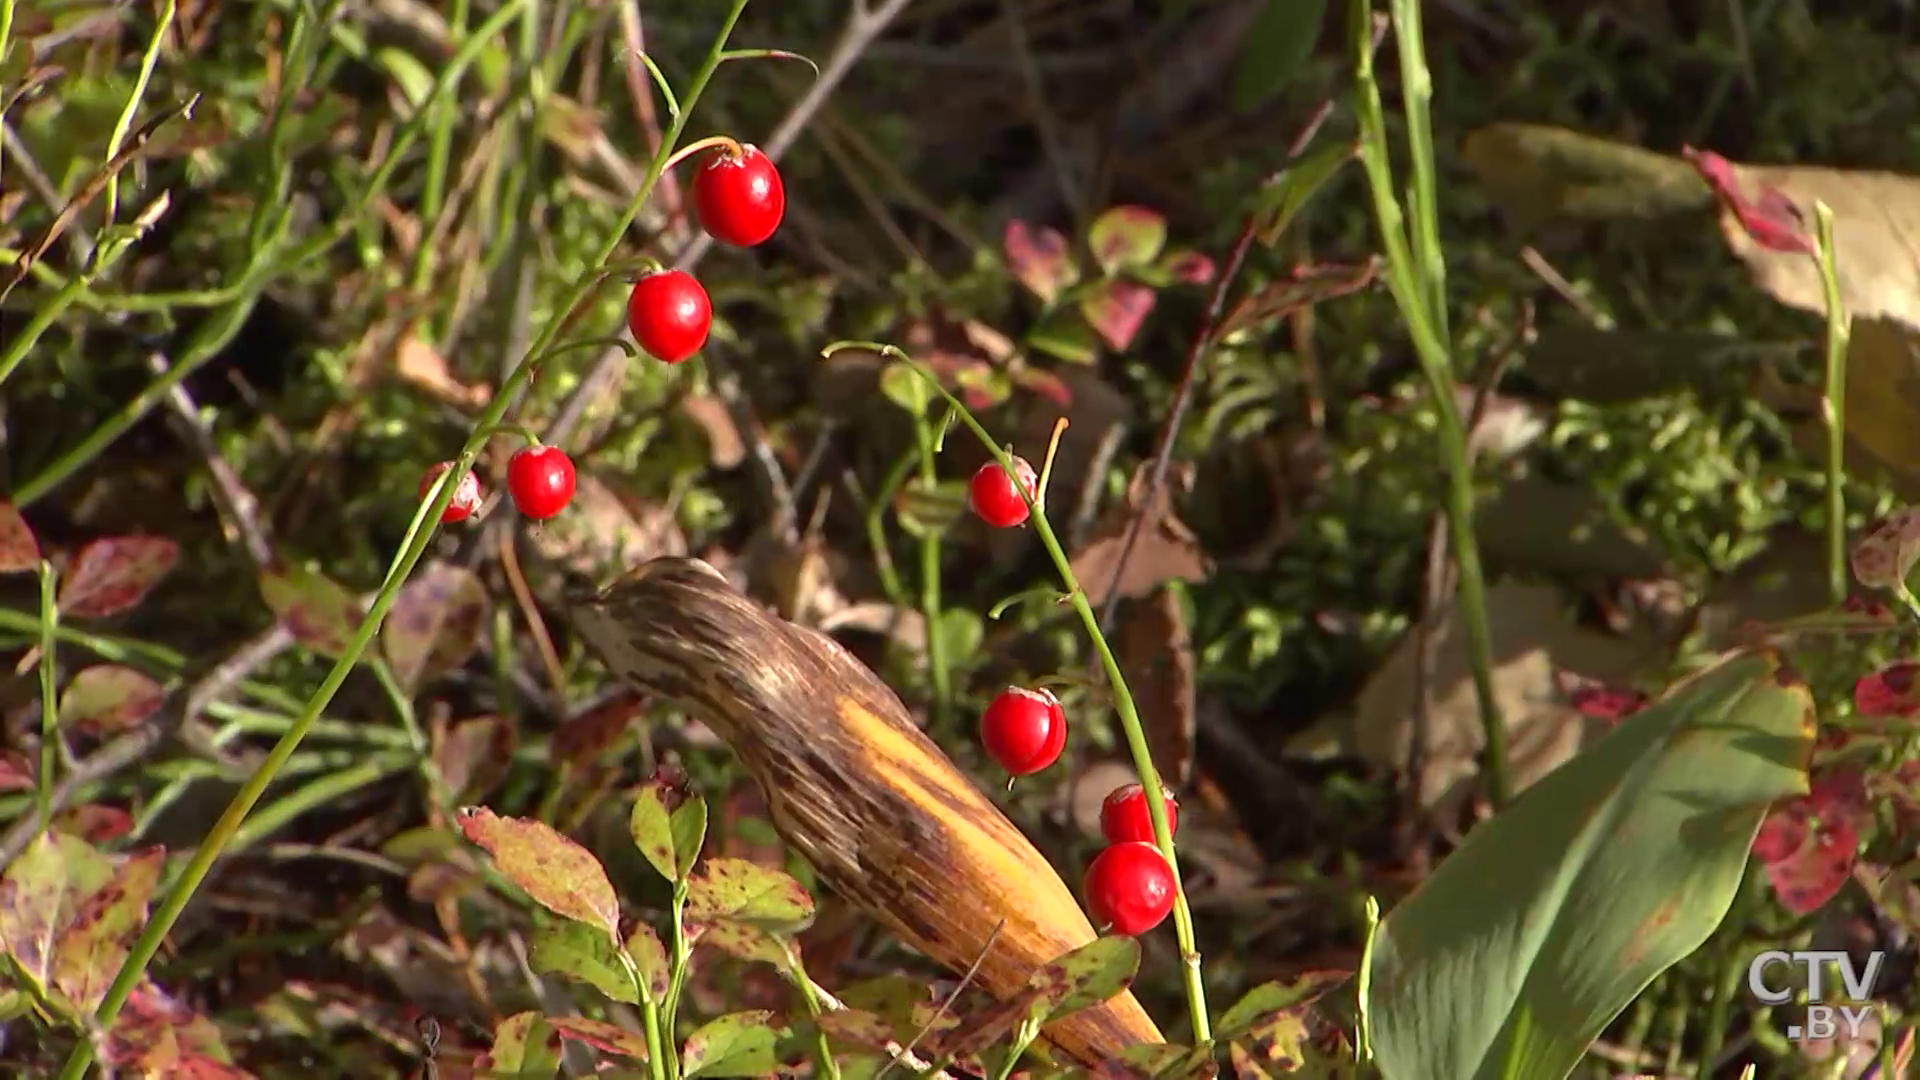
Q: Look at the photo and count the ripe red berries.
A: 8